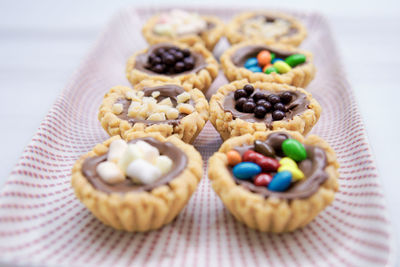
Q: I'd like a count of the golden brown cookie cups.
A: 8